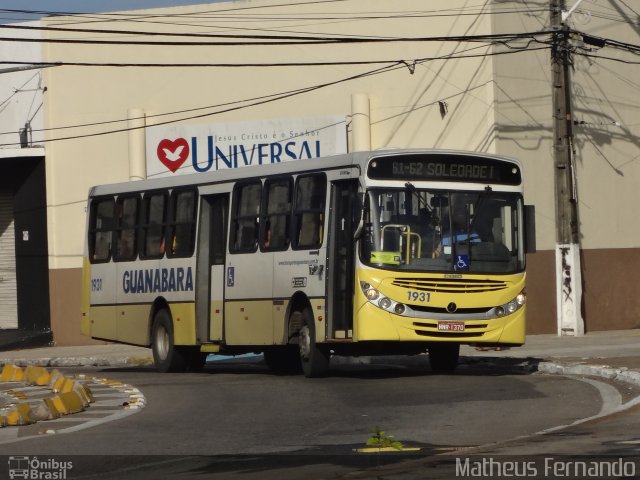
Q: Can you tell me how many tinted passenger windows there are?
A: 7